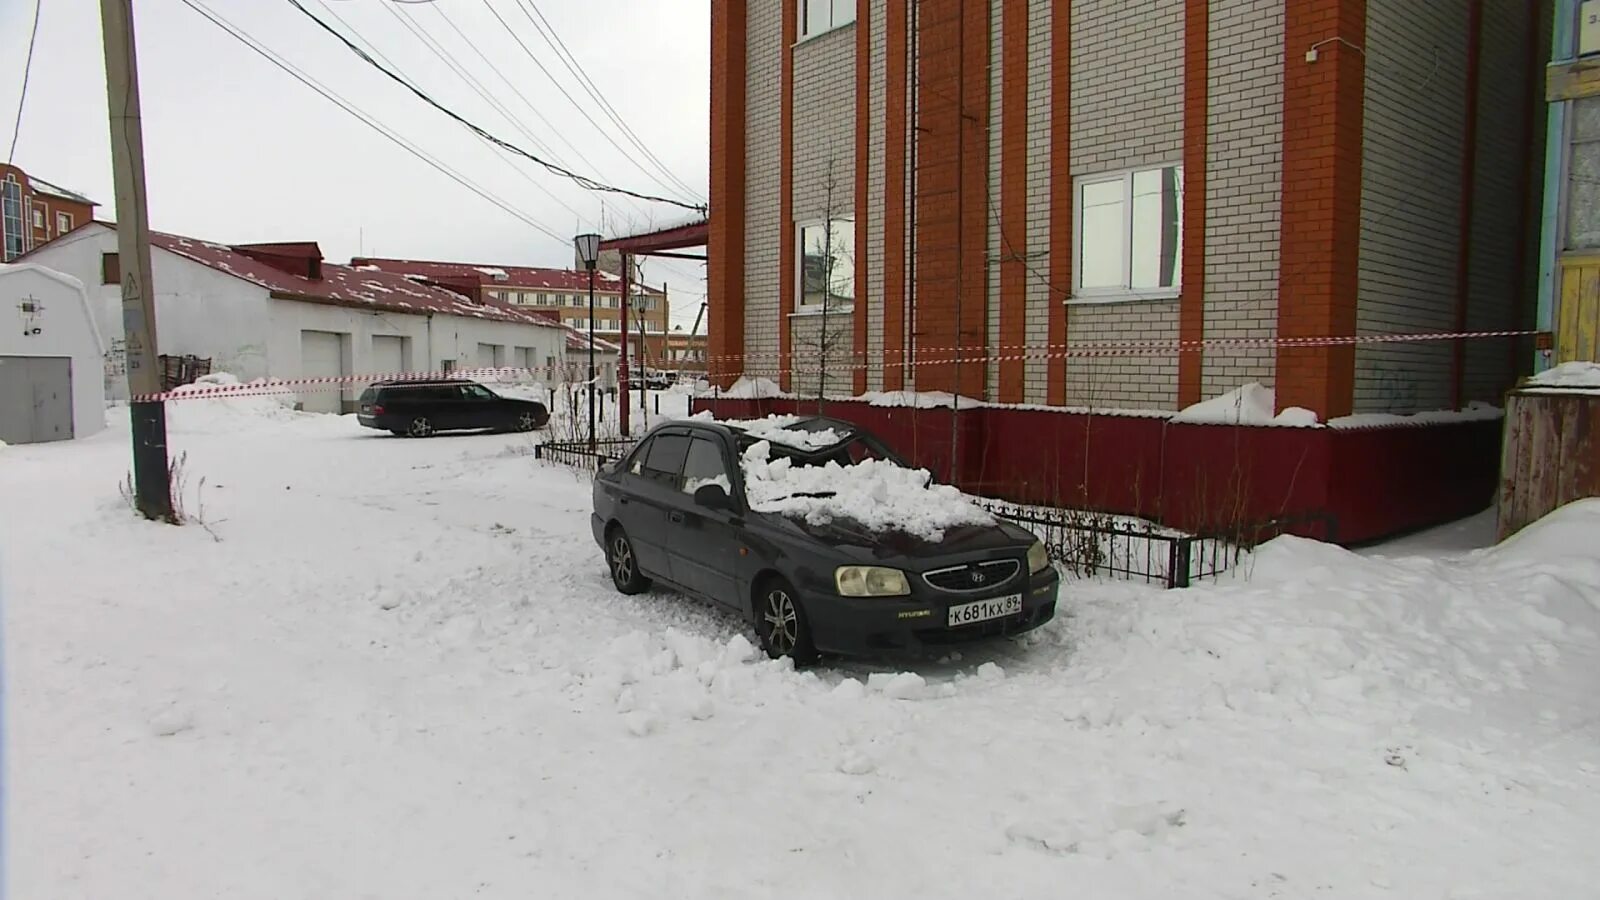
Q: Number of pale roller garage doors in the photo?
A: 4